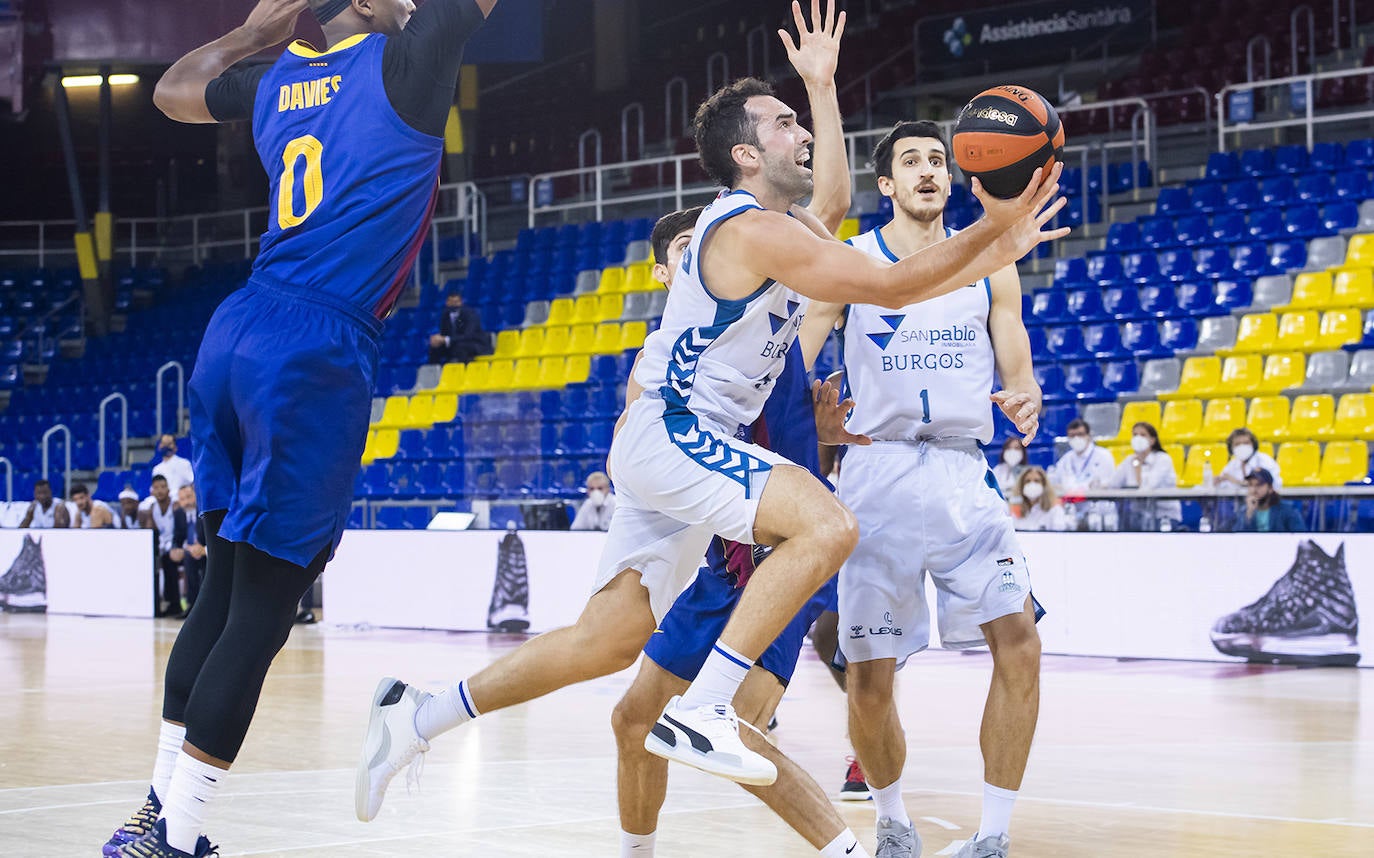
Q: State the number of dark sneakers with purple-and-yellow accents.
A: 2